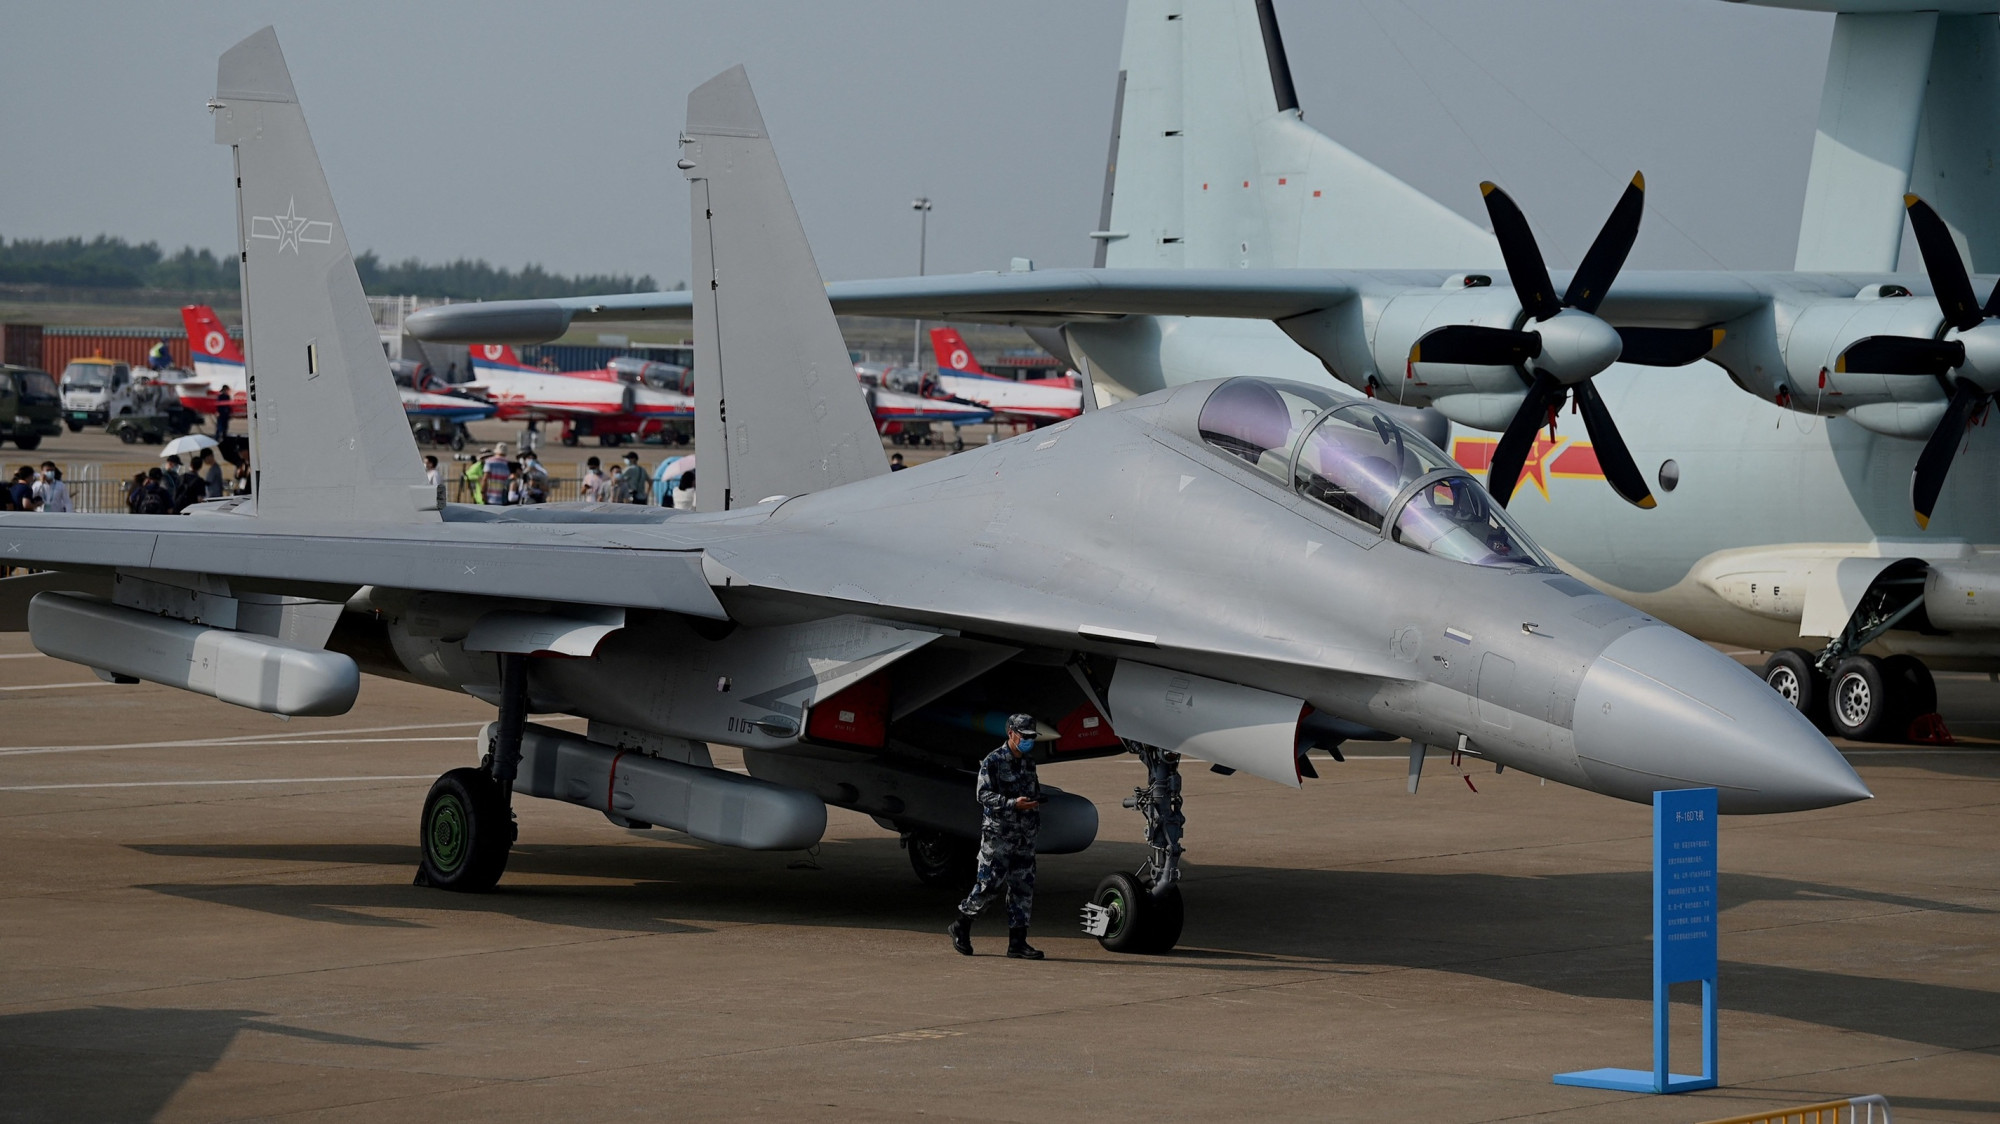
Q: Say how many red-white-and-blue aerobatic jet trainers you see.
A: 4